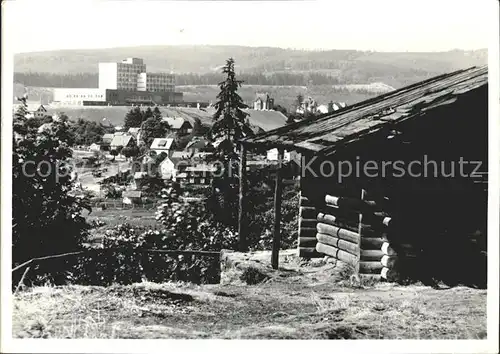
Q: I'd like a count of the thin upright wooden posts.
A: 2